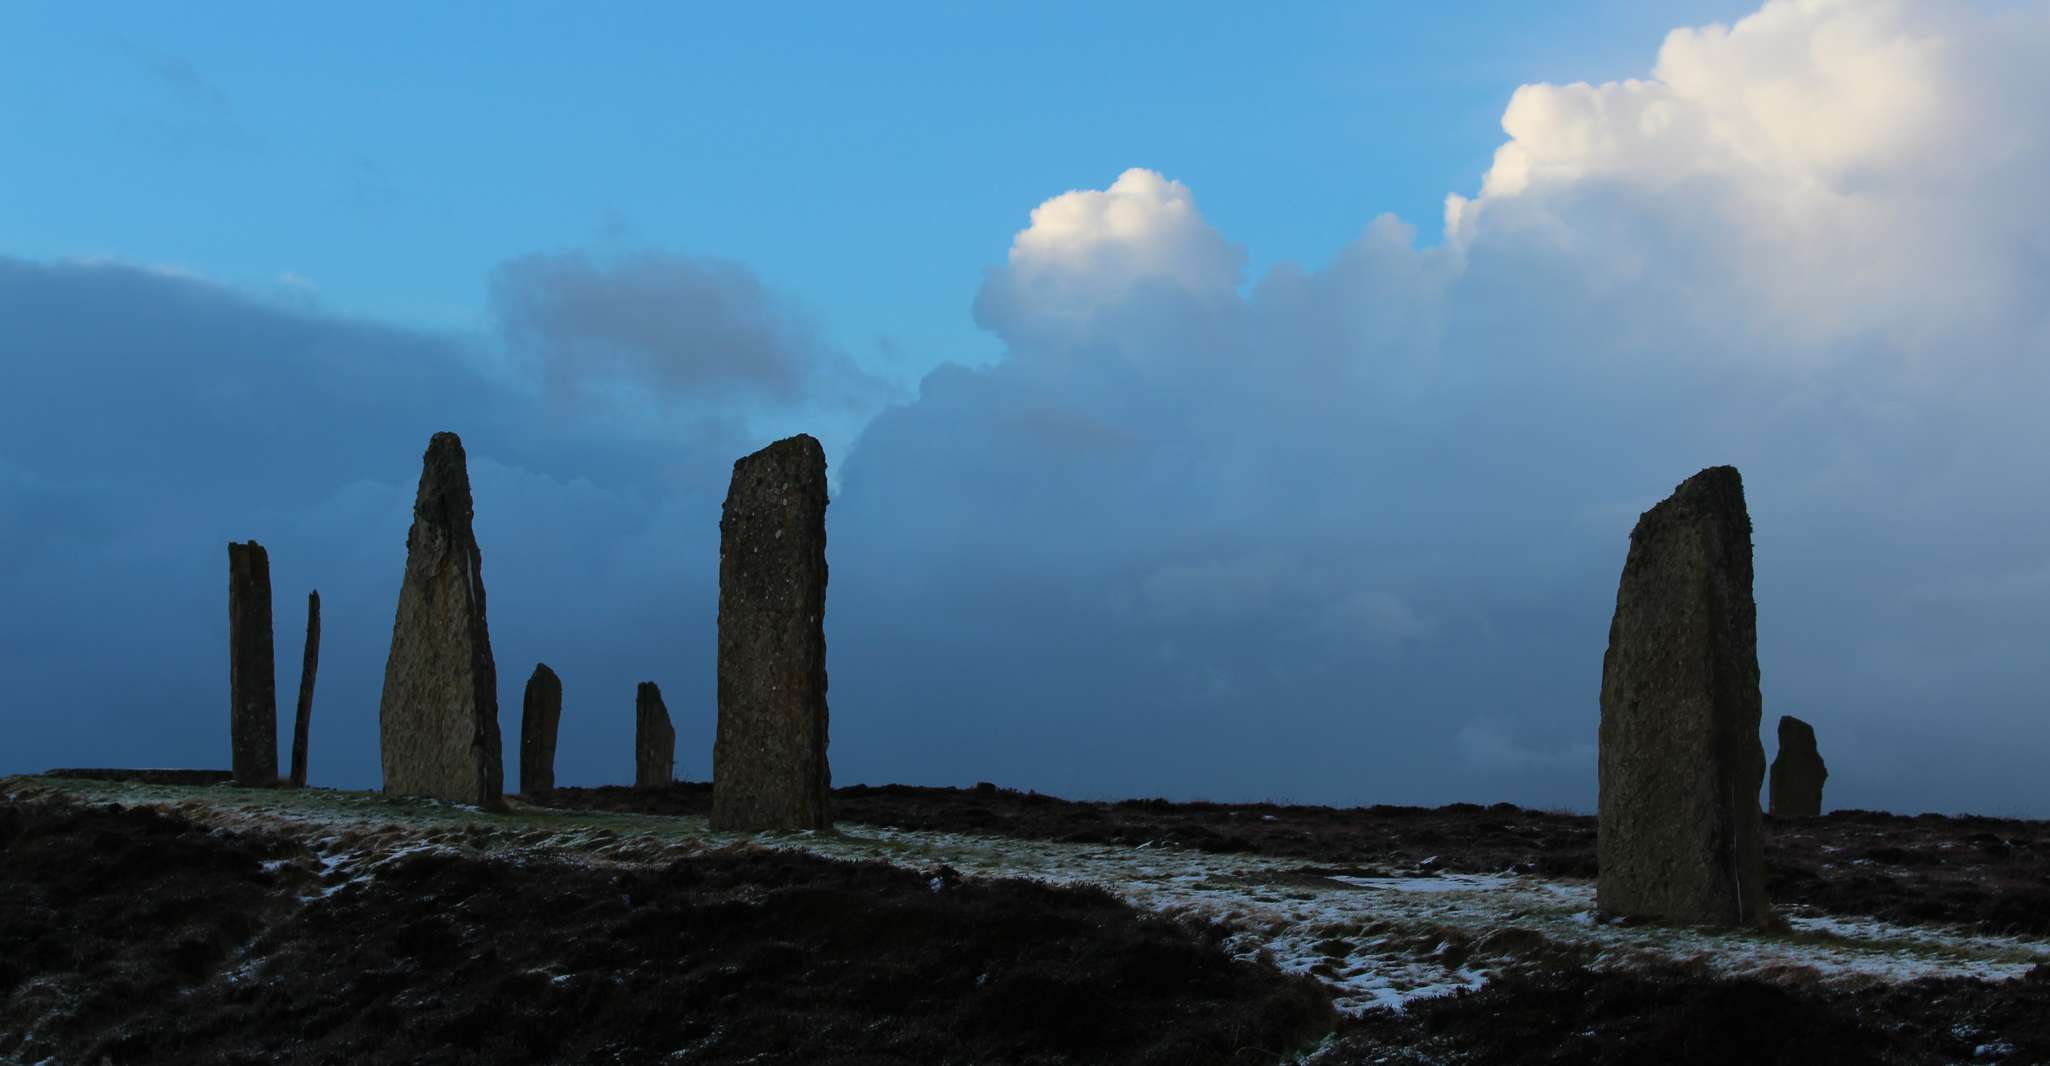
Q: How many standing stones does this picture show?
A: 8